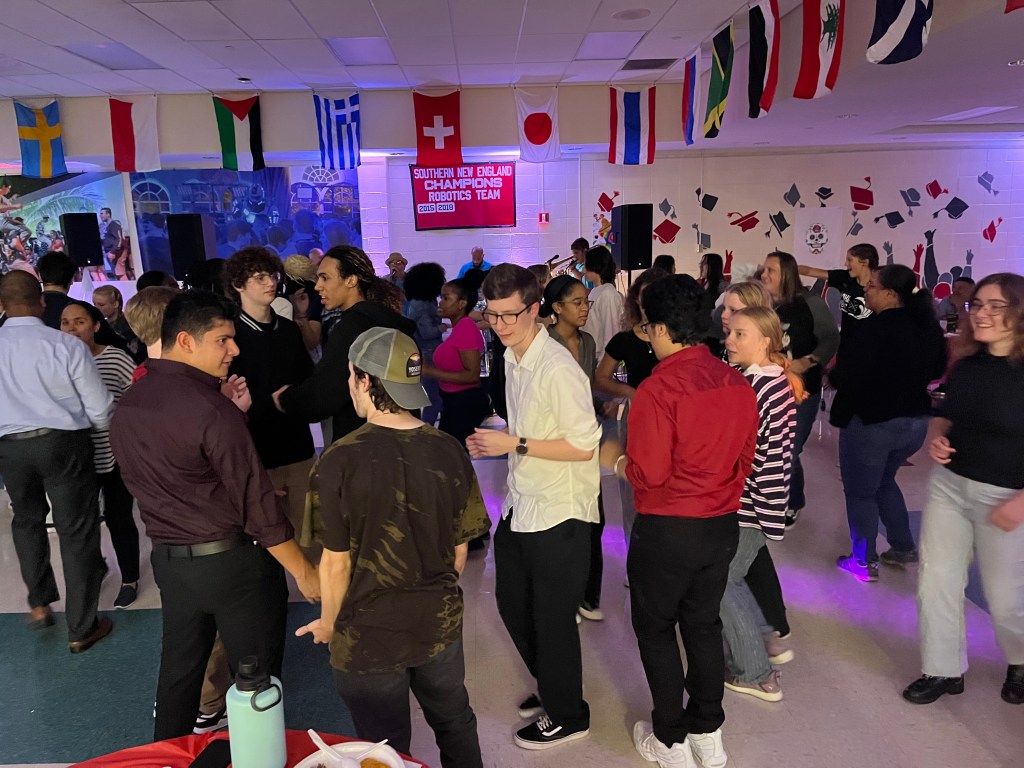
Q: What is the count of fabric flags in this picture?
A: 13